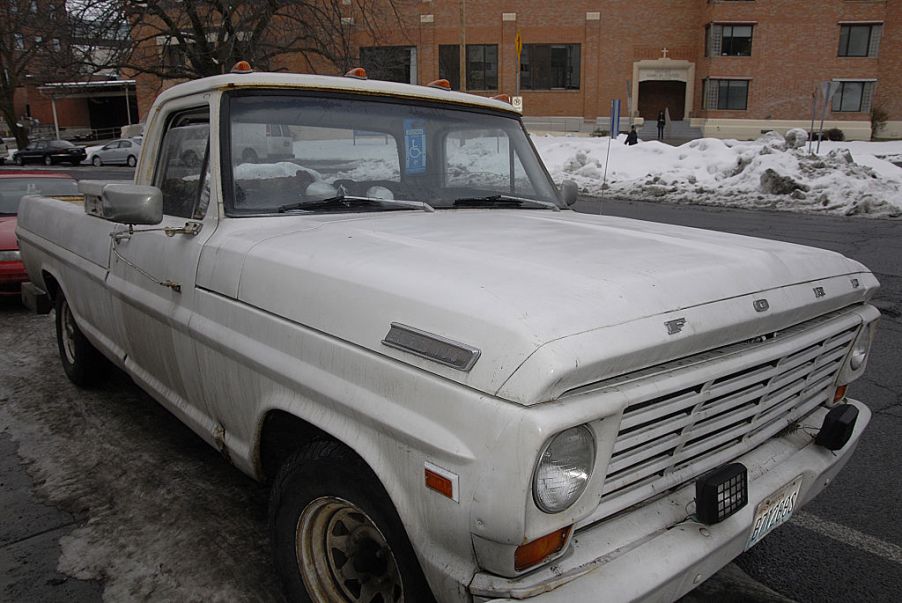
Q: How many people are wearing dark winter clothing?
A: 2